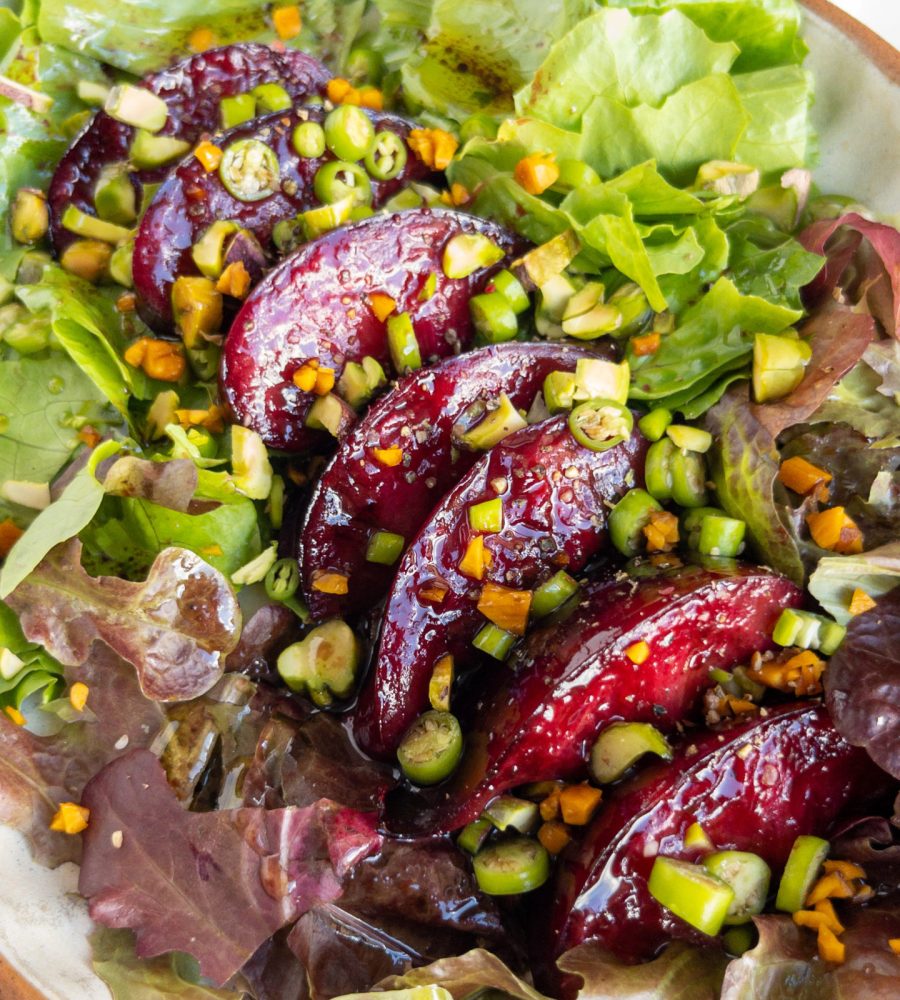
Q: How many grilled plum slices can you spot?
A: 7